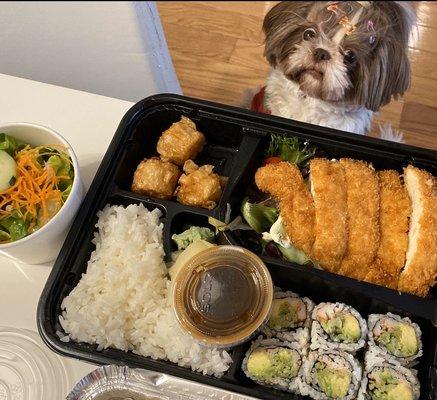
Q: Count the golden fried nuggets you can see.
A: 3